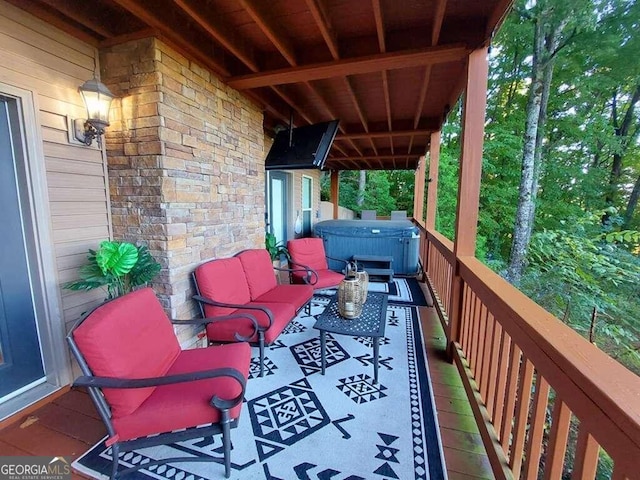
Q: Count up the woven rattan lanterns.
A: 2